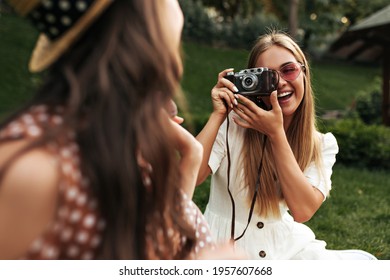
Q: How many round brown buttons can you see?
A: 2